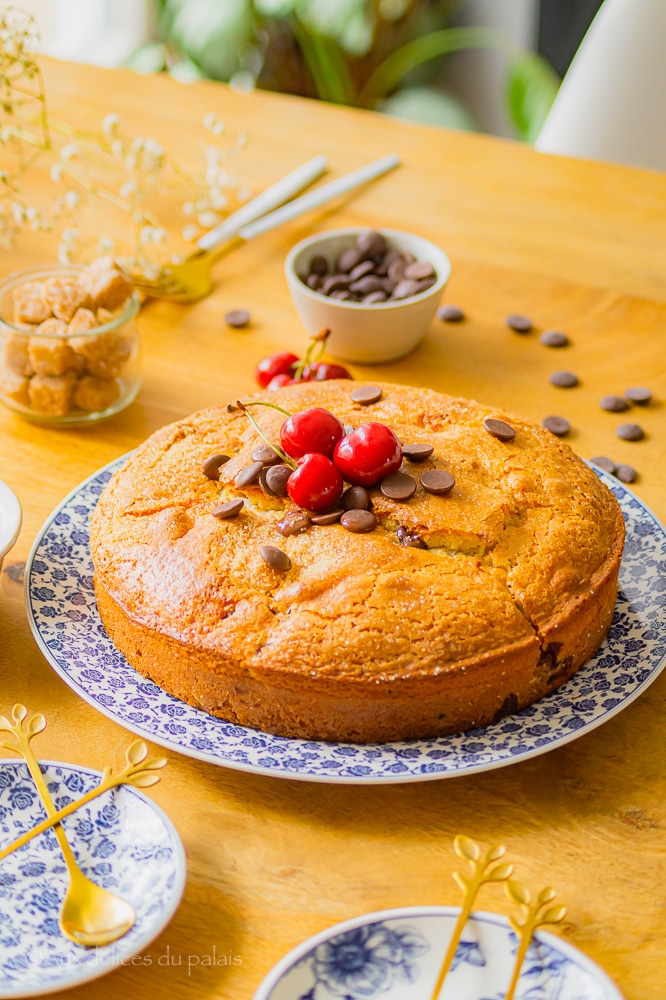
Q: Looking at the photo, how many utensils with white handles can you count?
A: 2